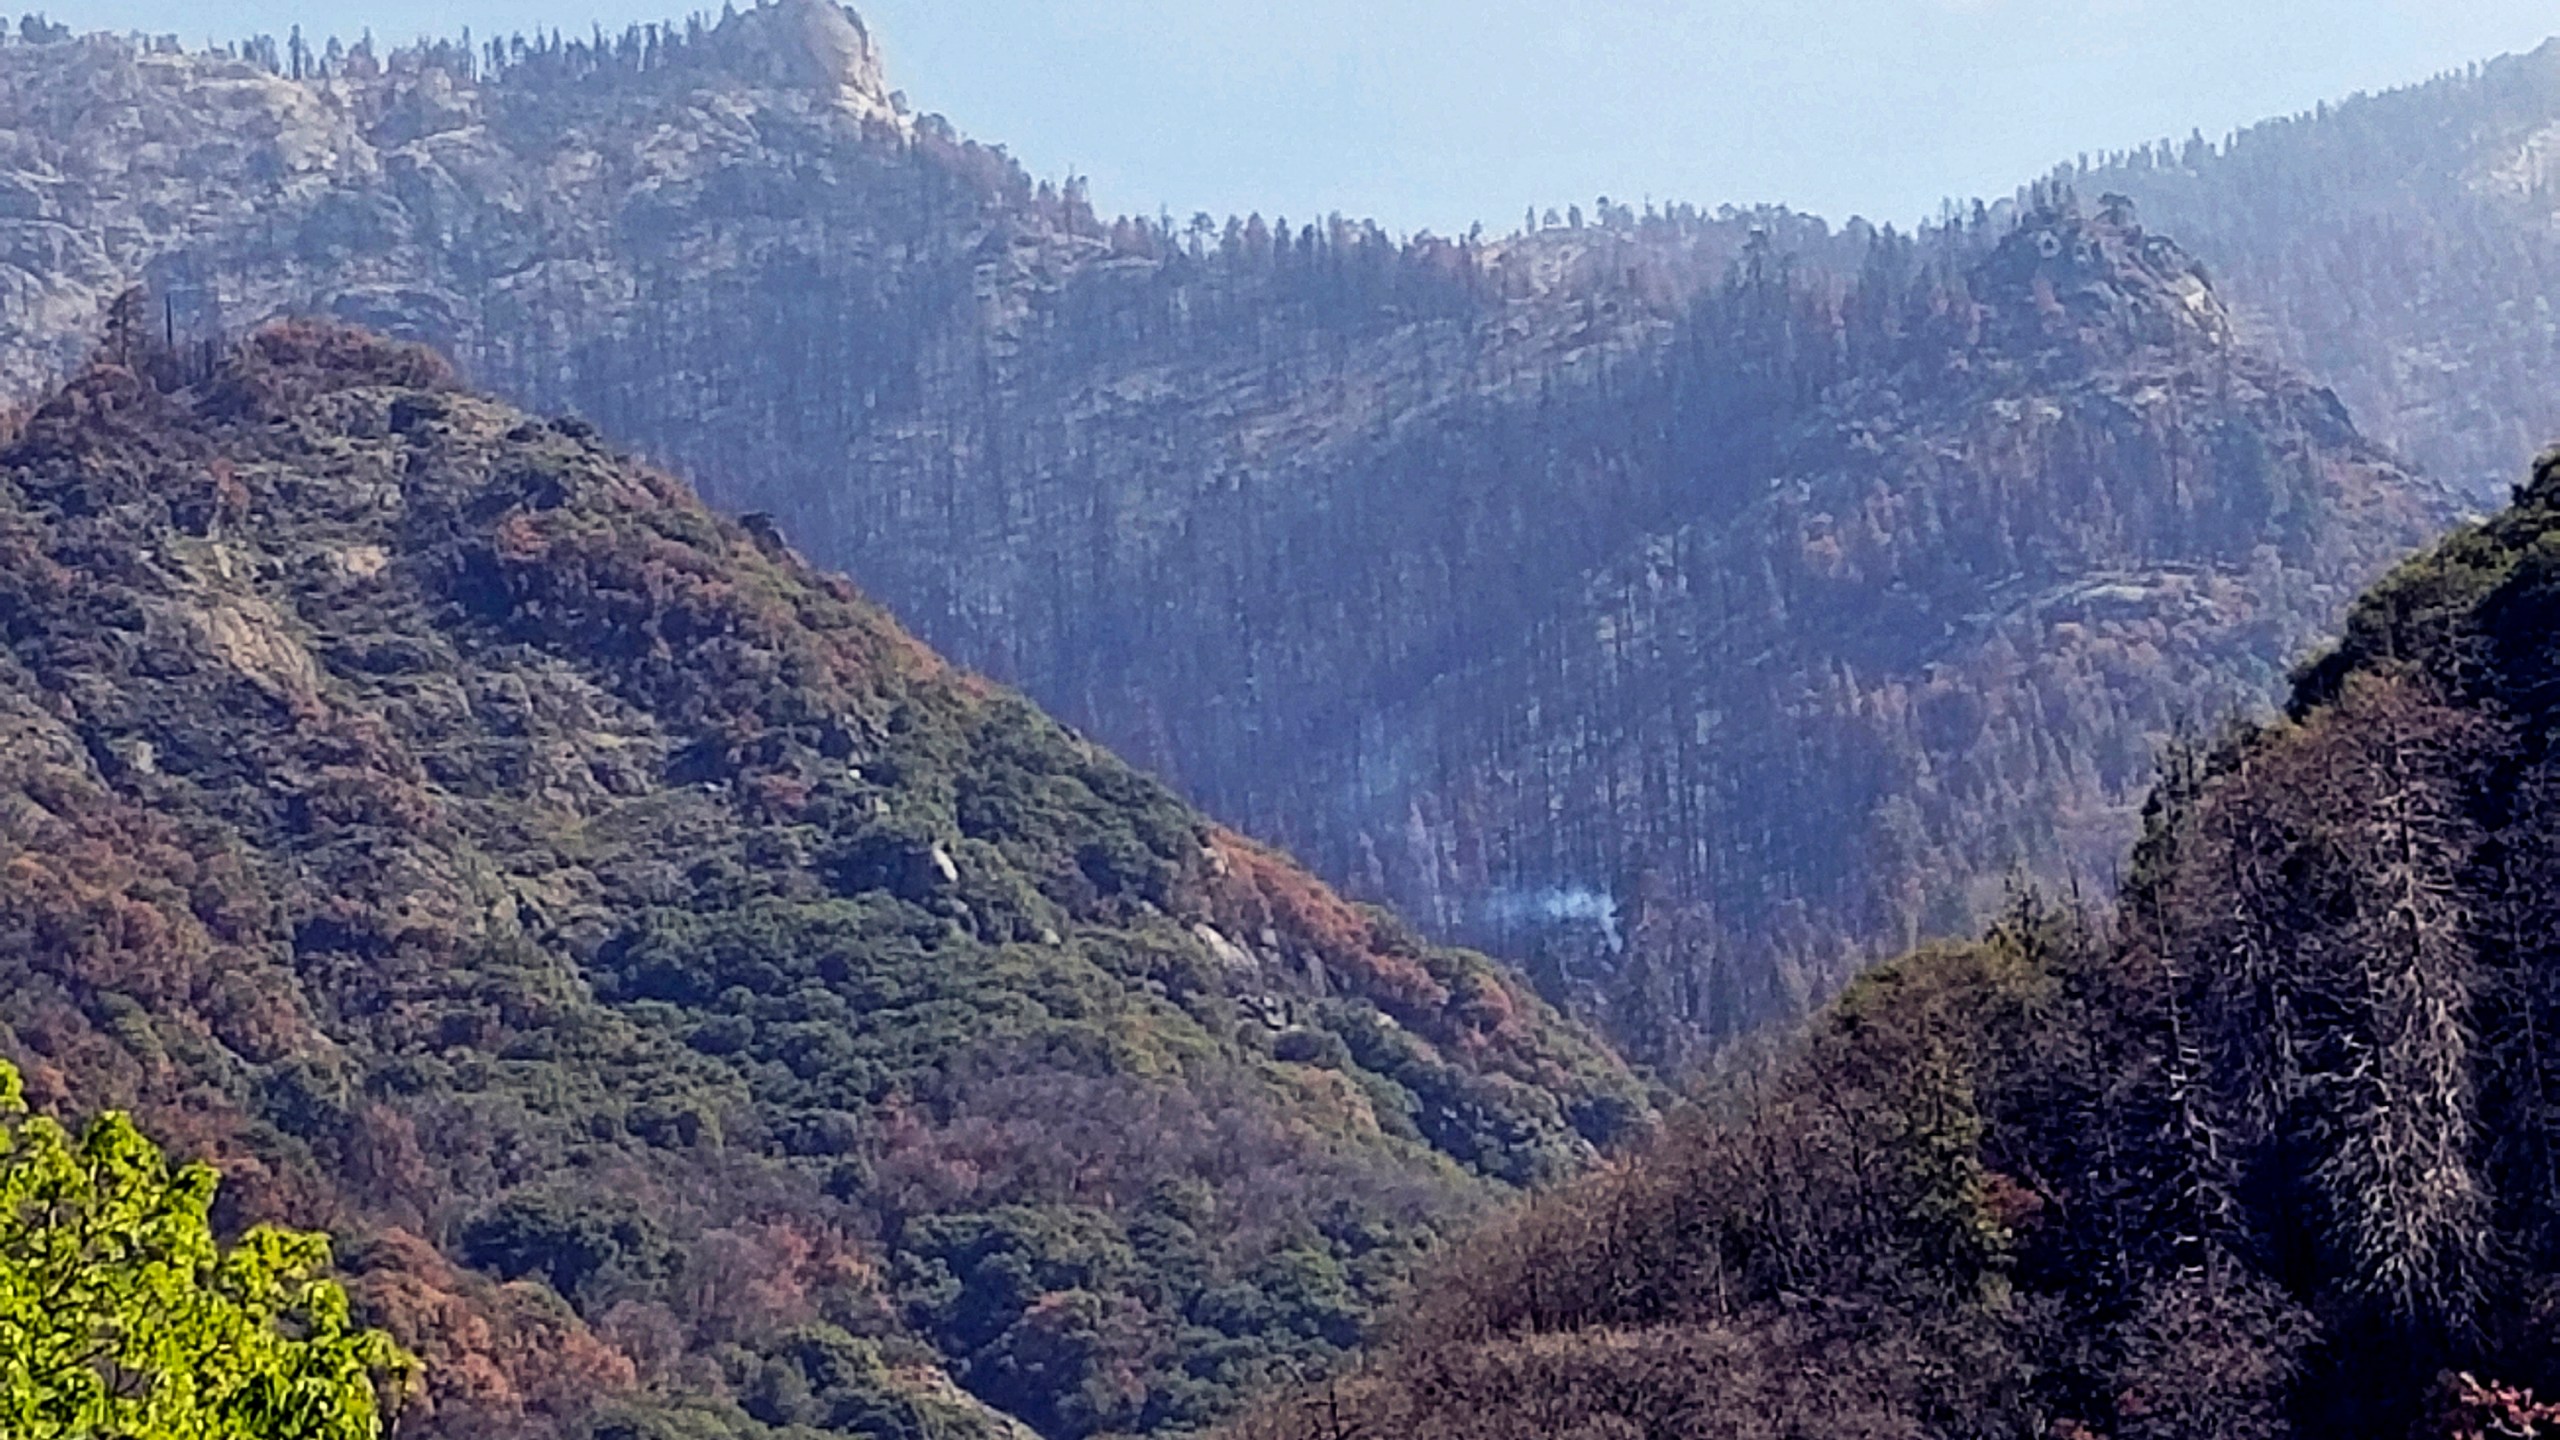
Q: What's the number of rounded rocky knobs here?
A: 2